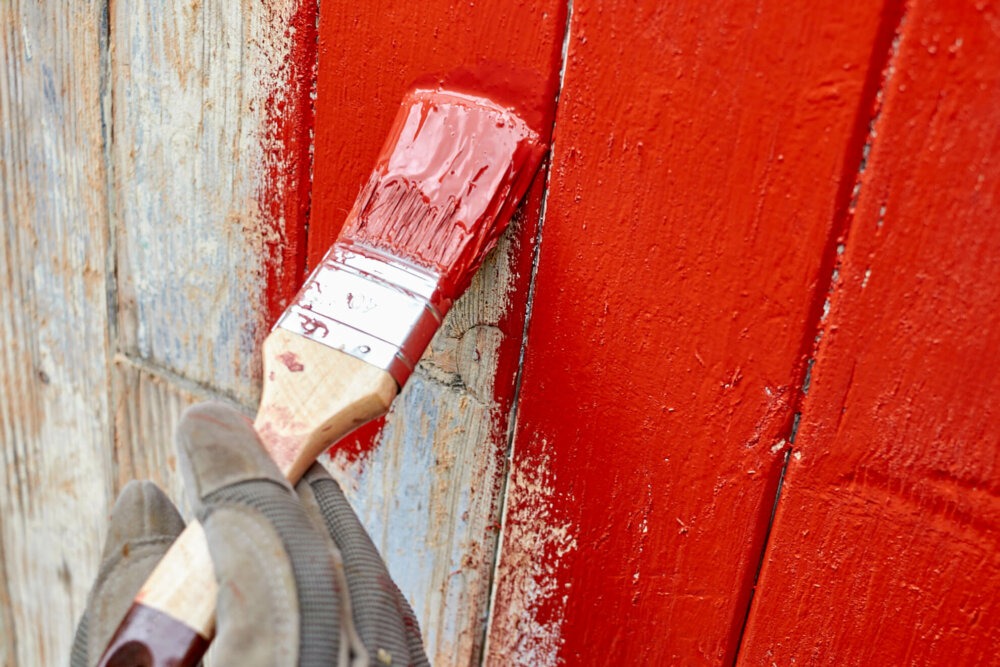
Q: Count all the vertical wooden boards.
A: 5